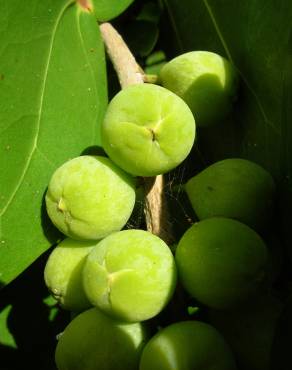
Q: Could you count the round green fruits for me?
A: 9